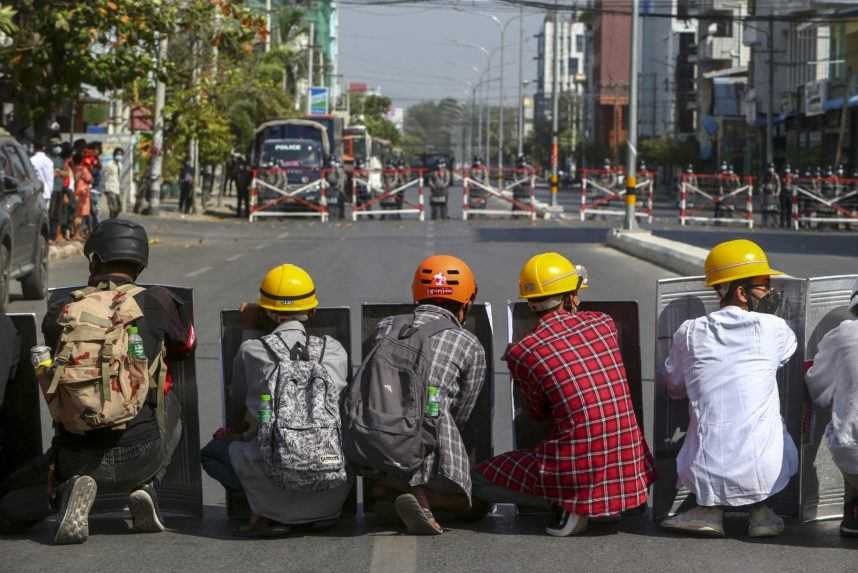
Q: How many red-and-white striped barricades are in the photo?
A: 6